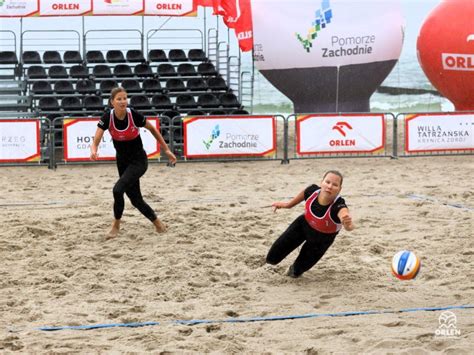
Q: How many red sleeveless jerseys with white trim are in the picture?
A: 2